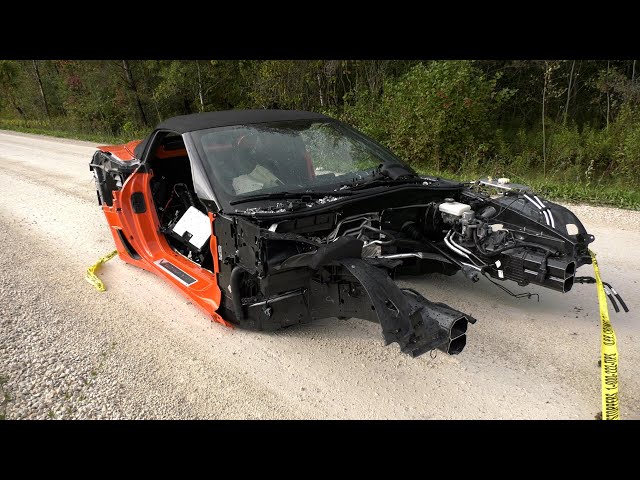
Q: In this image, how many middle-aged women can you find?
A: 0